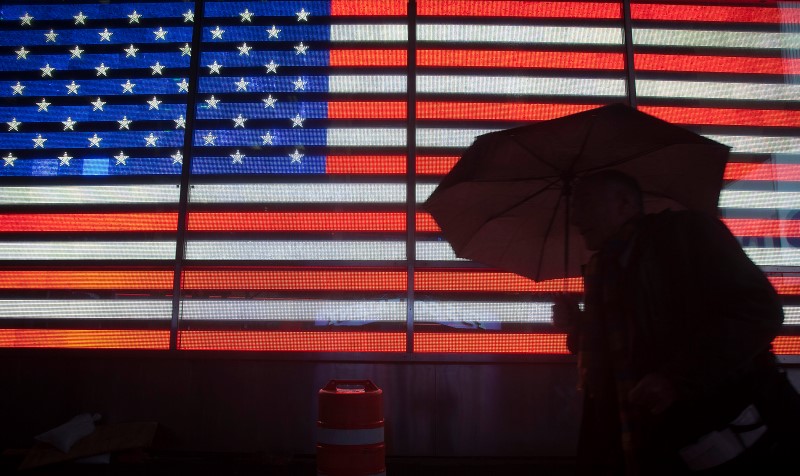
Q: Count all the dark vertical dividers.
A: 3